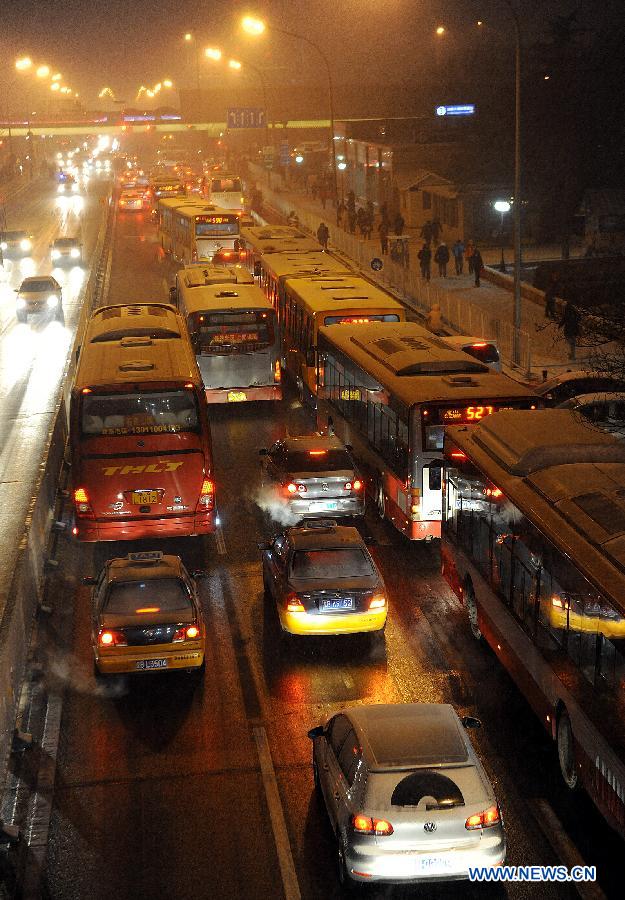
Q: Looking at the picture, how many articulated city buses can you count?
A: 2